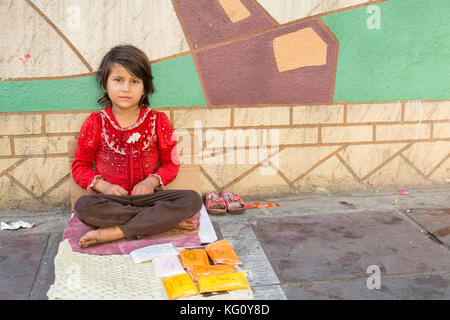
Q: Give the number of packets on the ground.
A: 7